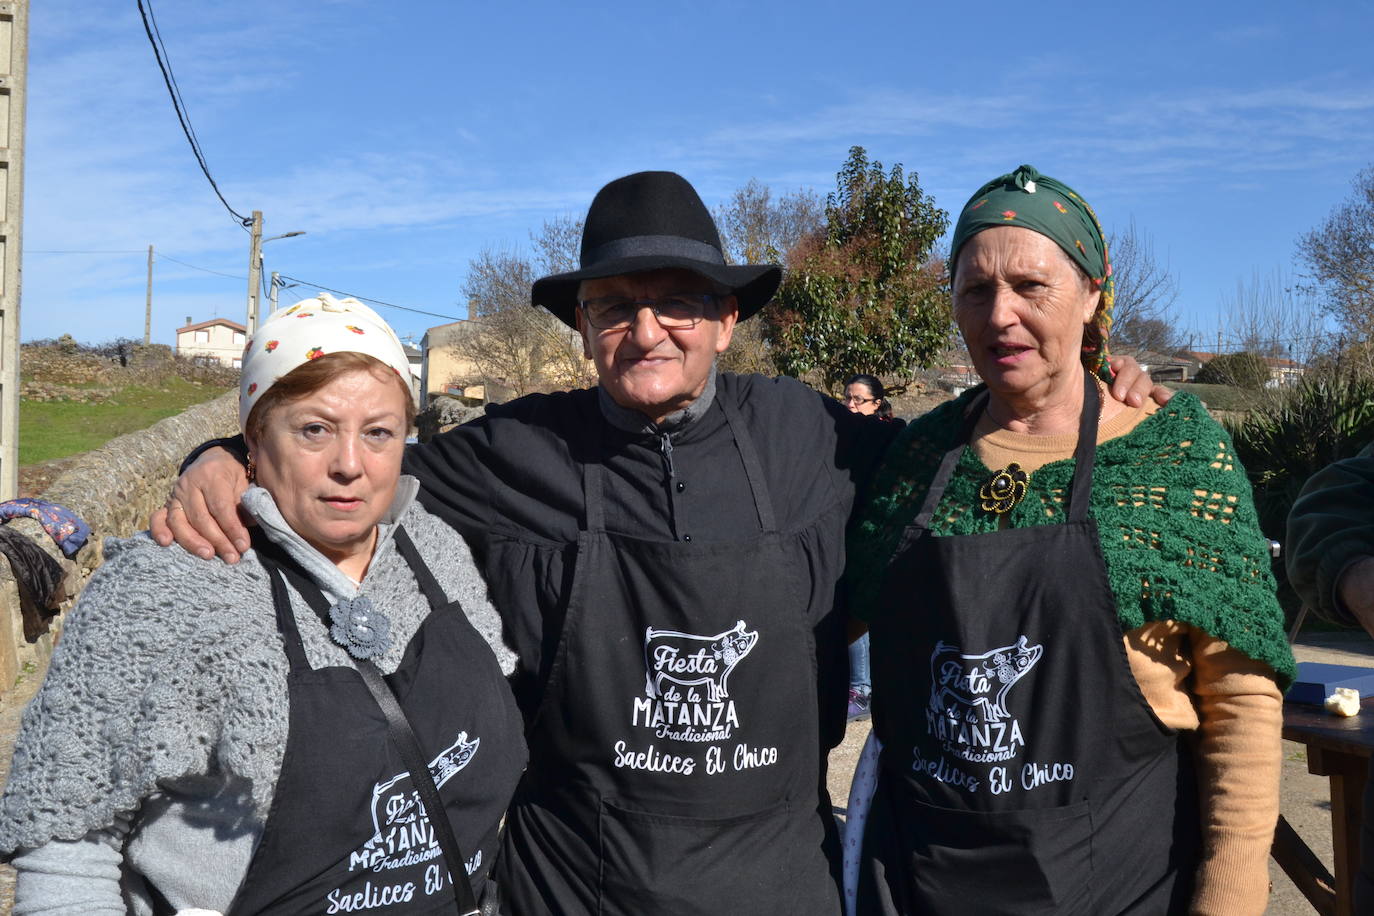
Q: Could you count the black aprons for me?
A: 3